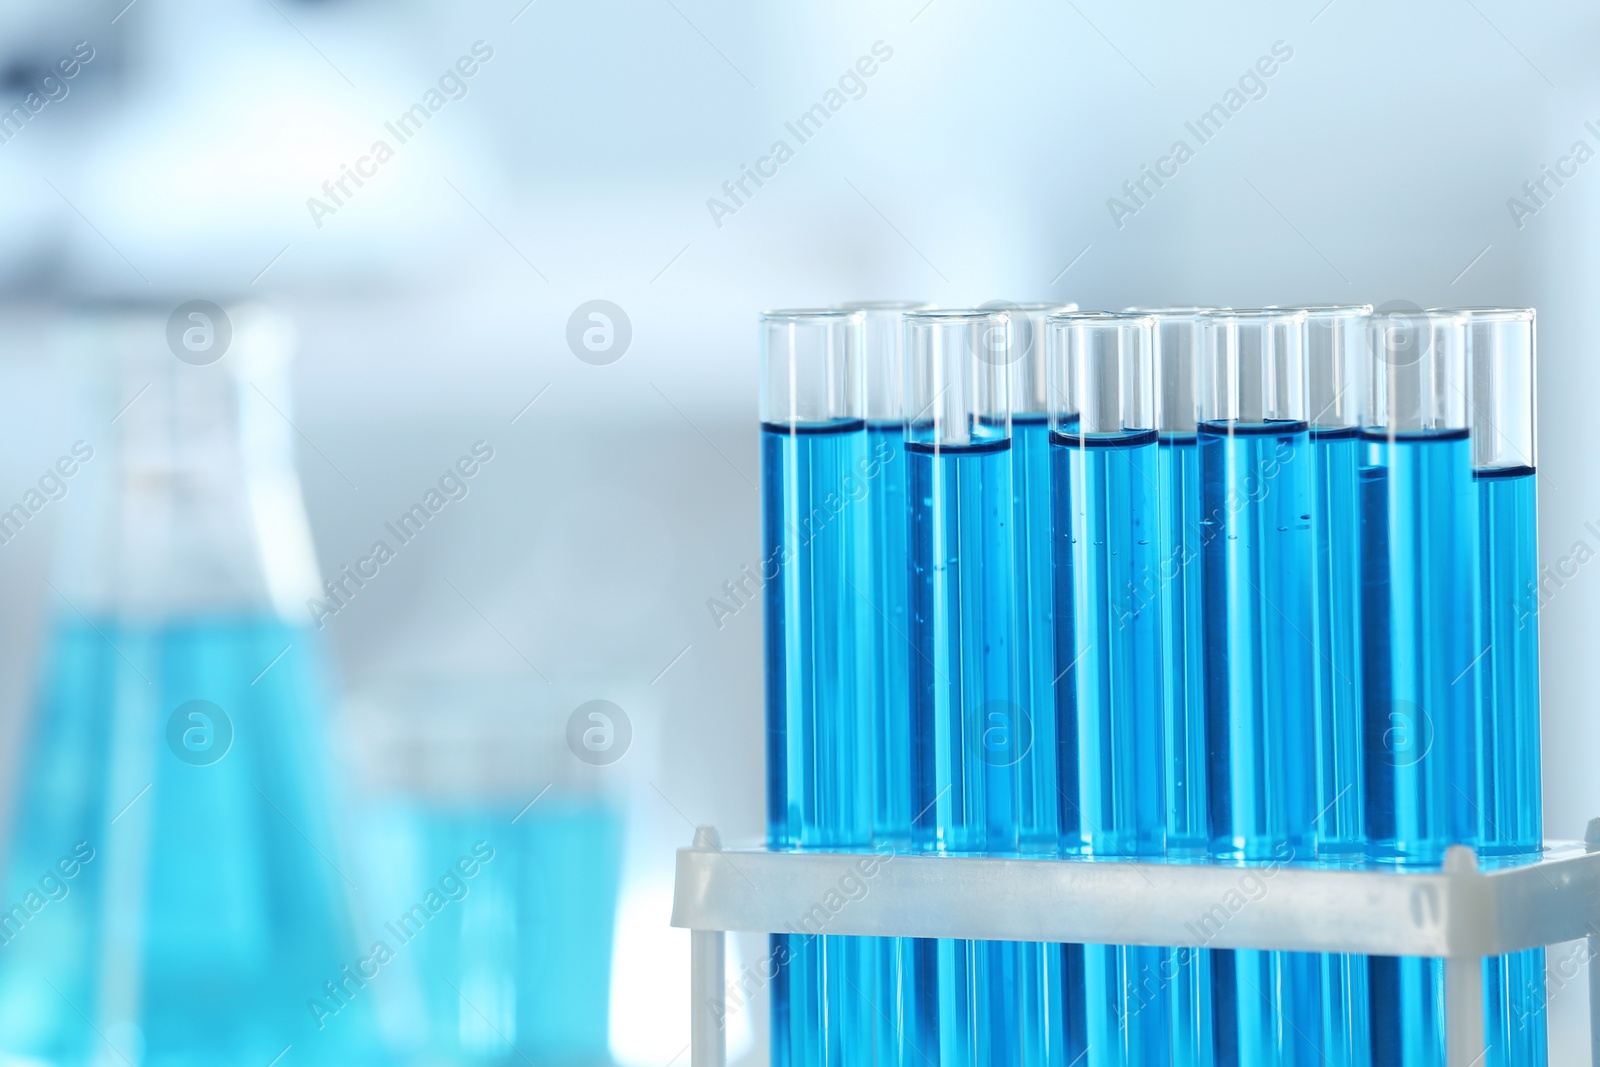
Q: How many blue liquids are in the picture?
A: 12